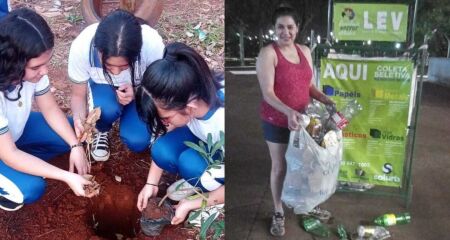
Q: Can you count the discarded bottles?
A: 4